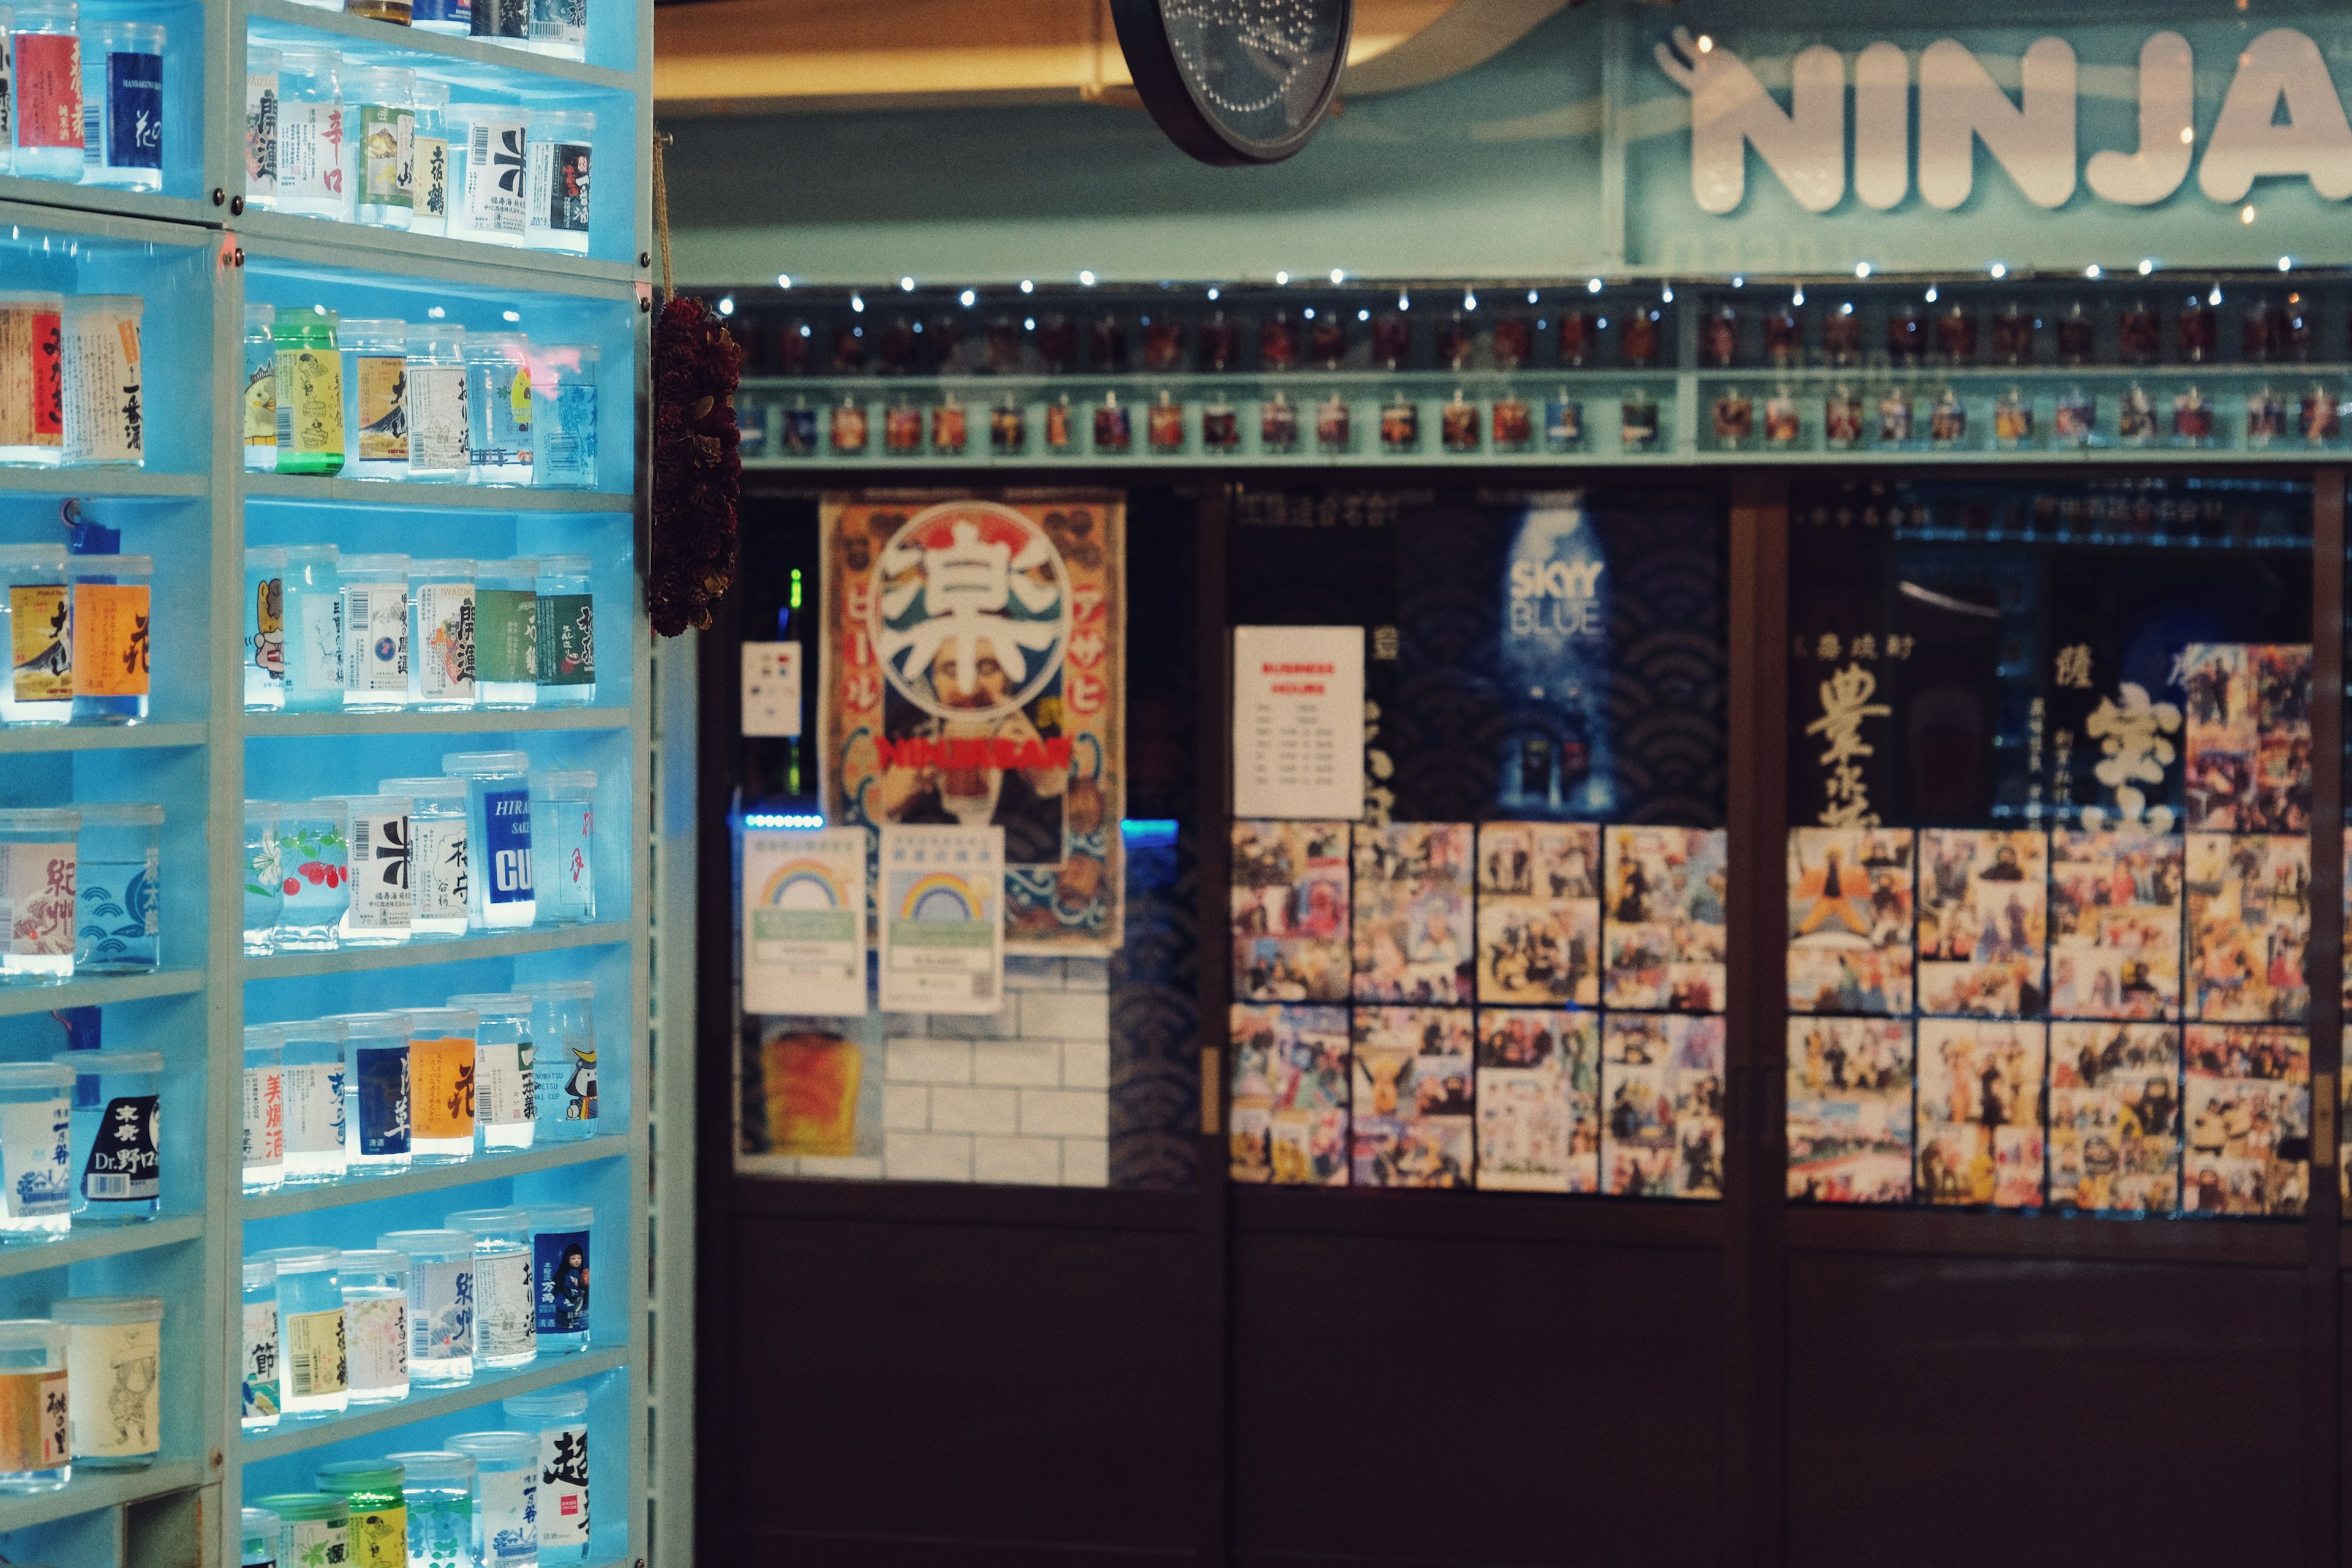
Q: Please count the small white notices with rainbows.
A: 2